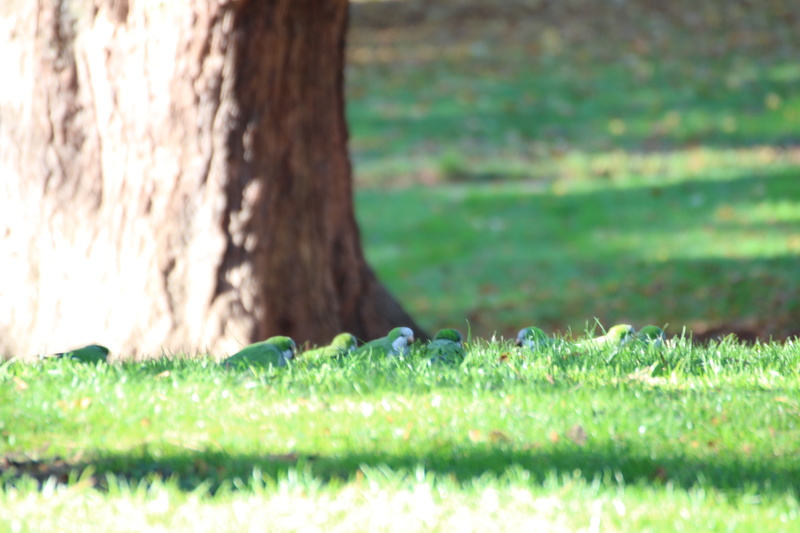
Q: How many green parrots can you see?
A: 8